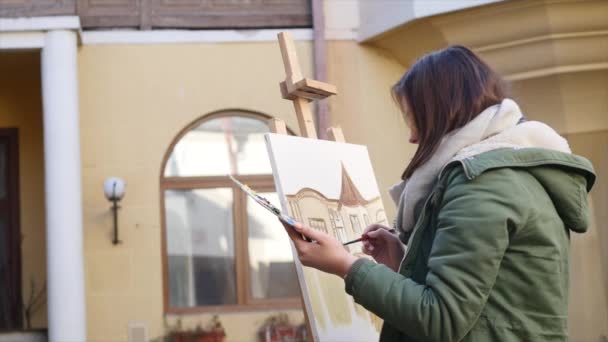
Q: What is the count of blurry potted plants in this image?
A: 2